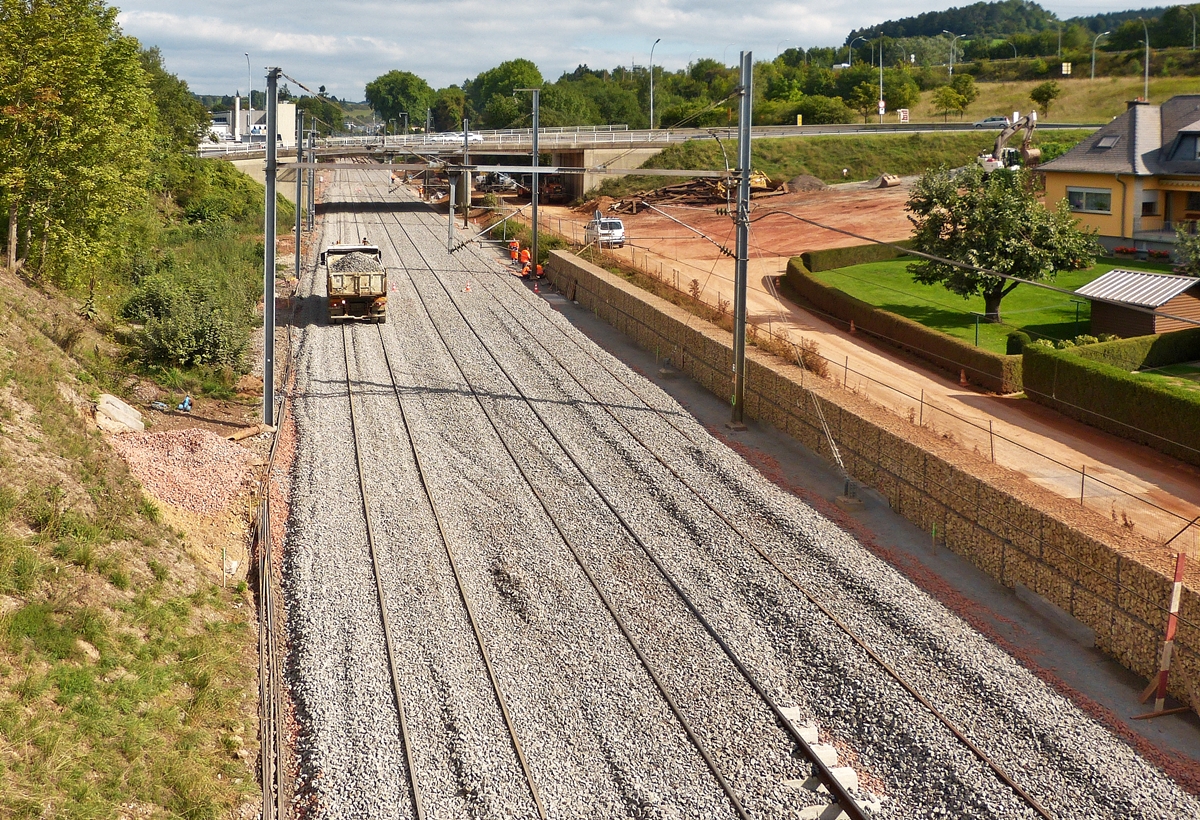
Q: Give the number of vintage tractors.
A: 0